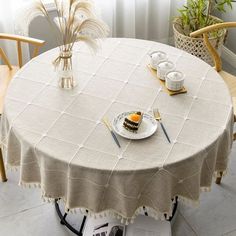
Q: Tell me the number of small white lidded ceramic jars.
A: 3